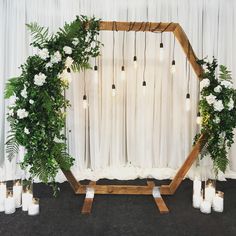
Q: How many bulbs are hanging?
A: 11